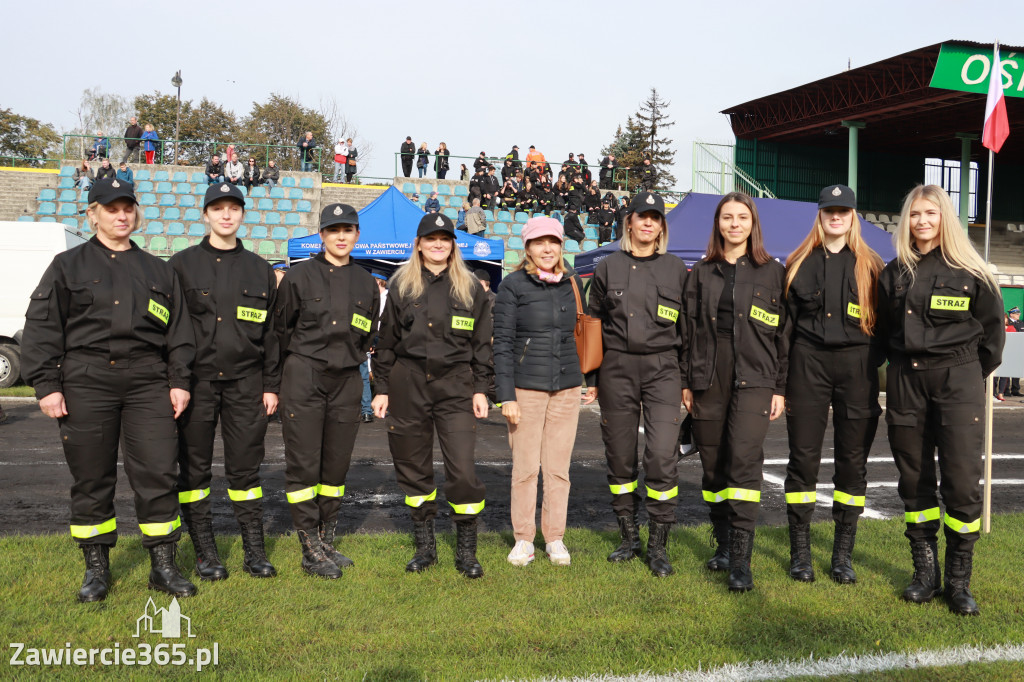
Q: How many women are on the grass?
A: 9